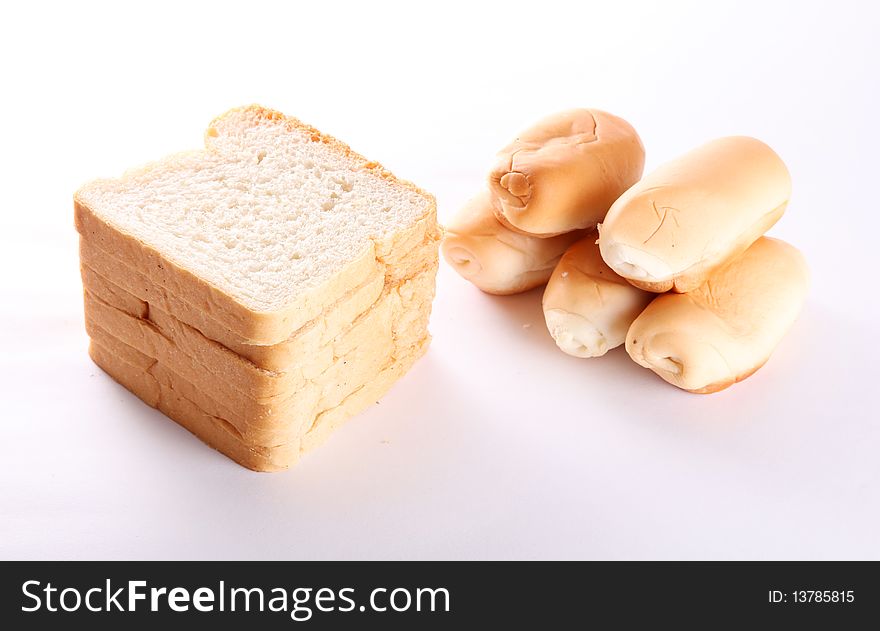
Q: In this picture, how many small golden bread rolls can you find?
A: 5